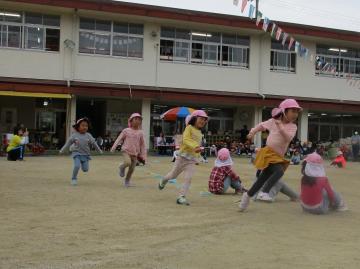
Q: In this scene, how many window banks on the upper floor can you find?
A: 5